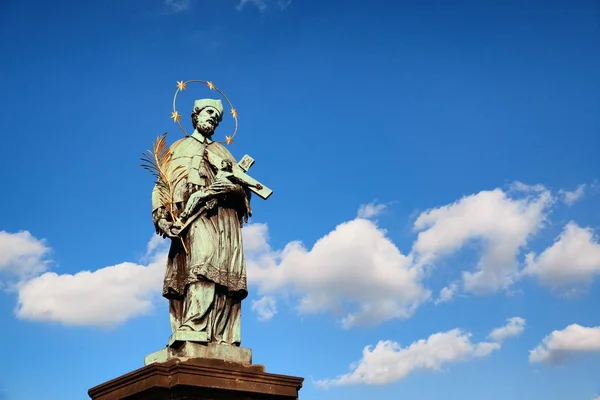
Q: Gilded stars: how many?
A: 5